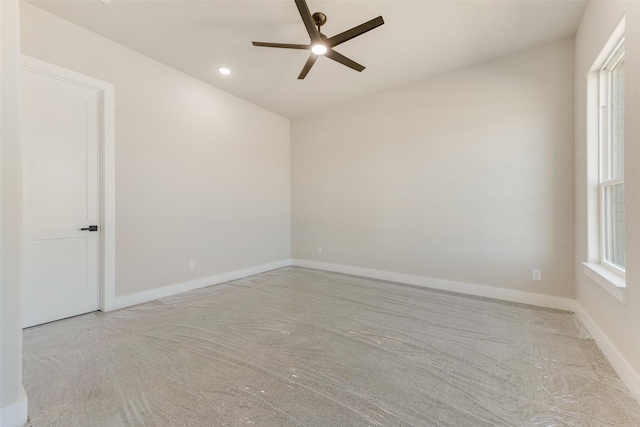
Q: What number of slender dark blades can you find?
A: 5